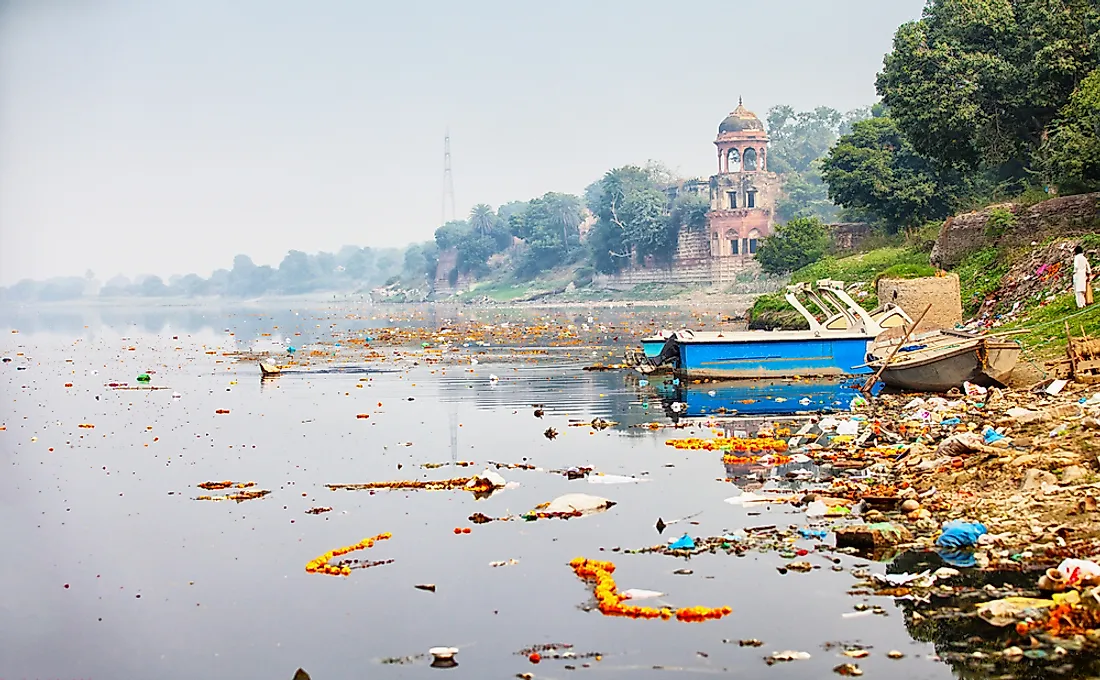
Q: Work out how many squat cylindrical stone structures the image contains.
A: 1